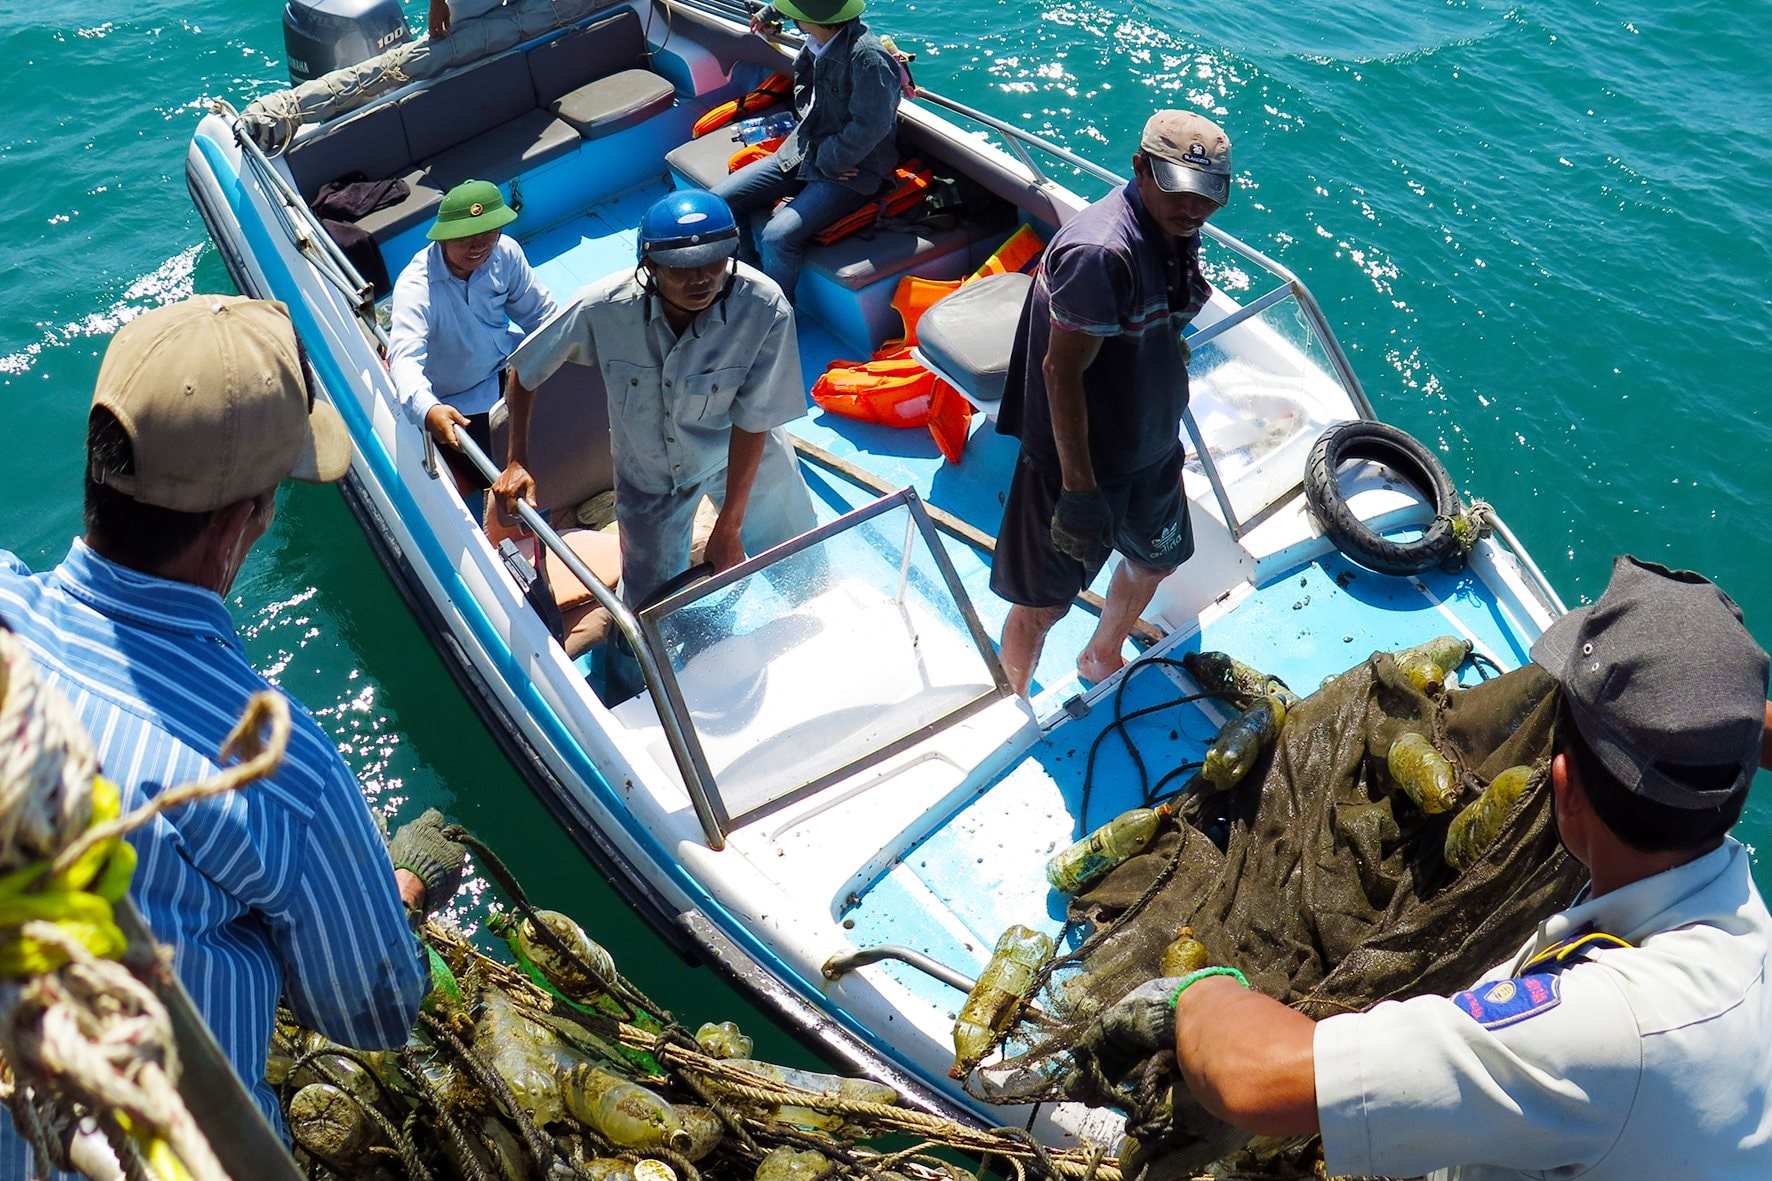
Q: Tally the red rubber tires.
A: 0